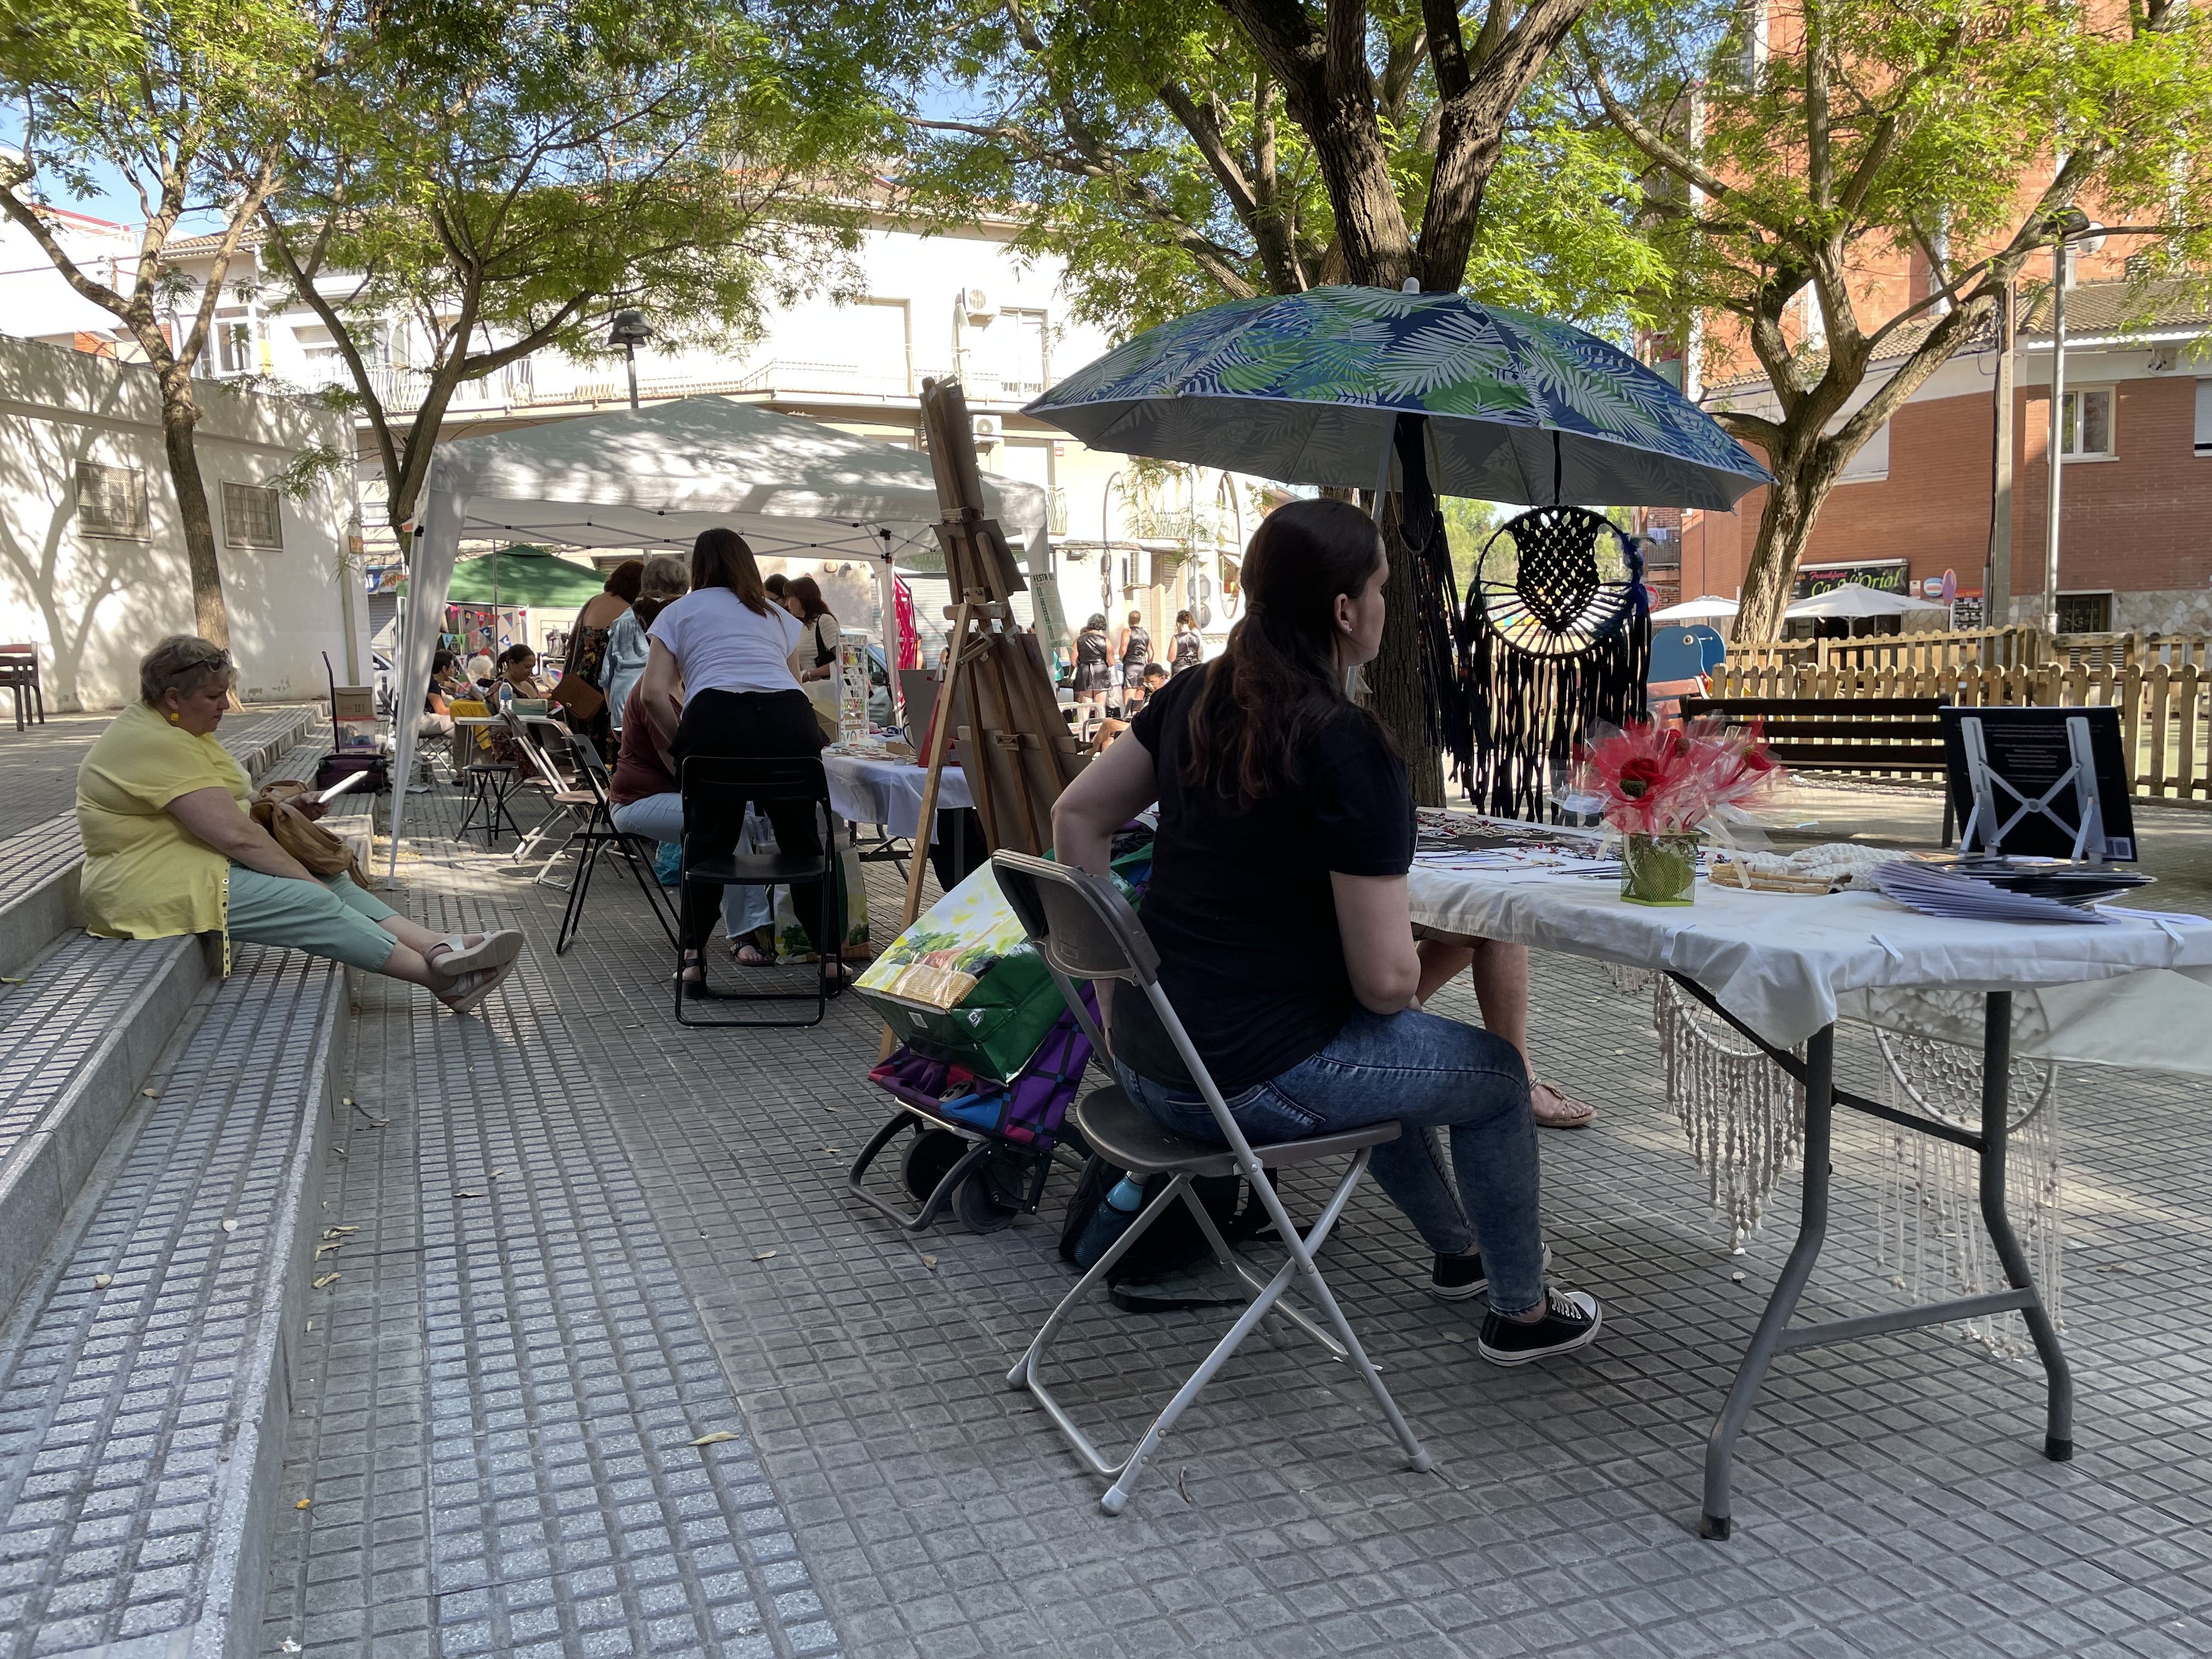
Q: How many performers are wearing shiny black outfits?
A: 3